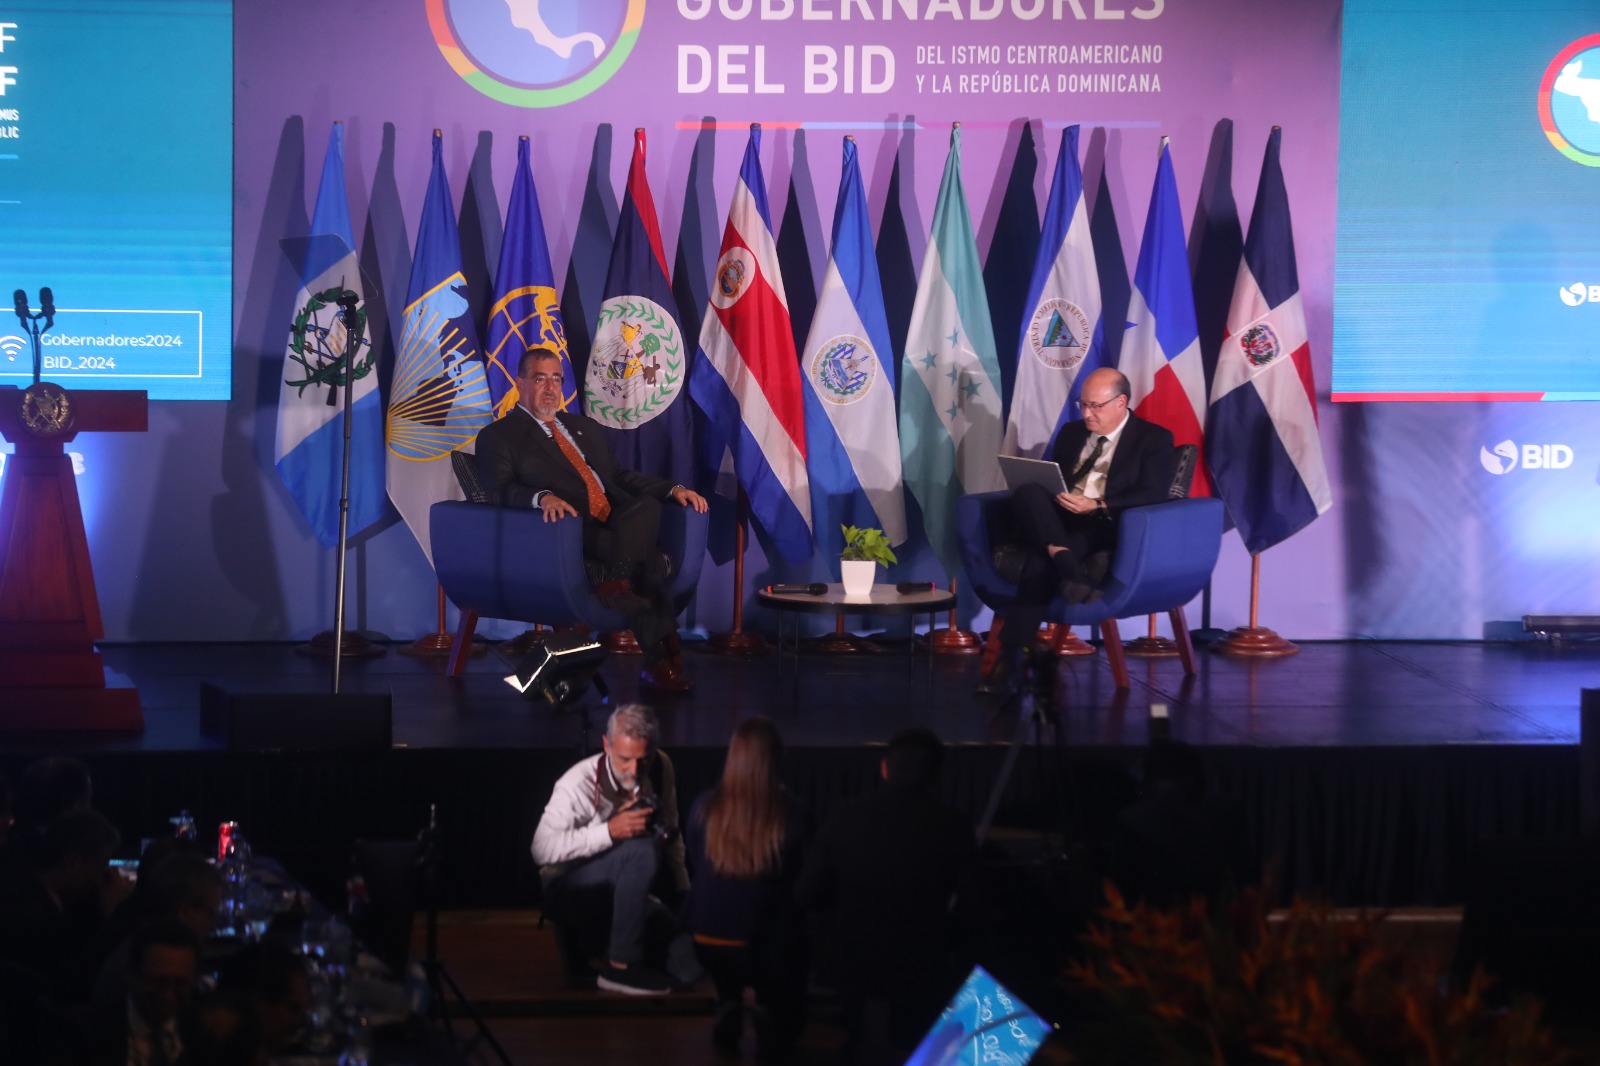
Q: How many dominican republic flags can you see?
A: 1